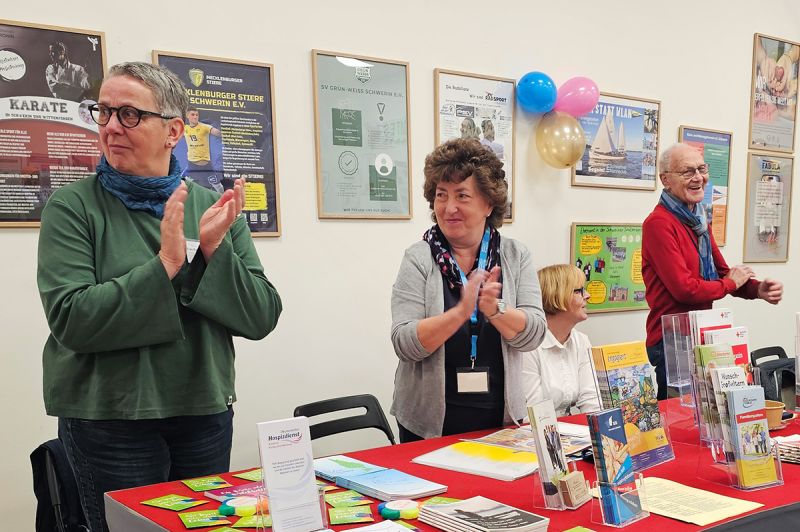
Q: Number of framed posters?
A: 9